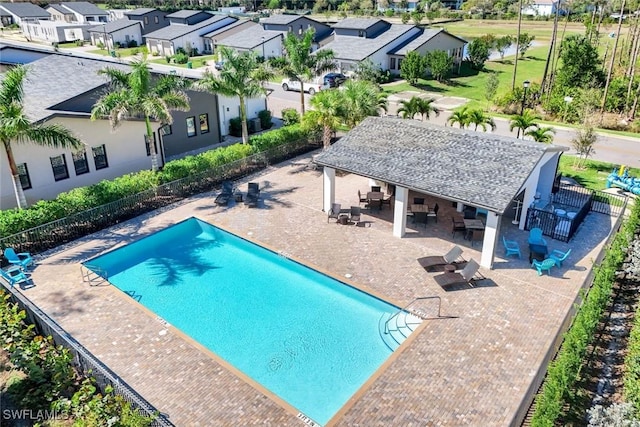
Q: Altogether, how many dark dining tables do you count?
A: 3